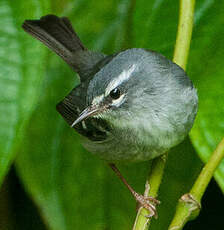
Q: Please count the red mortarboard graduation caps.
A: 0